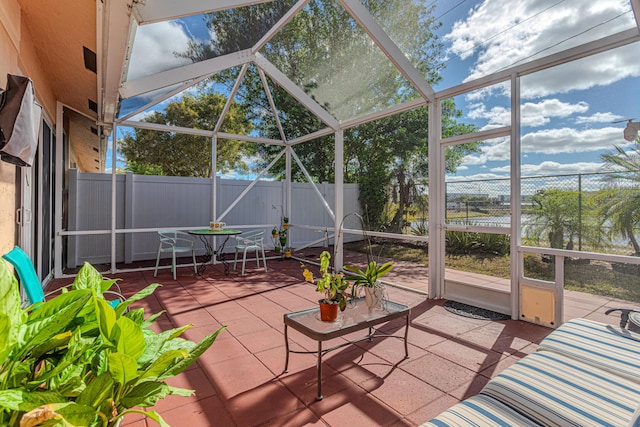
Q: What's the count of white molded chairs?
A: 2